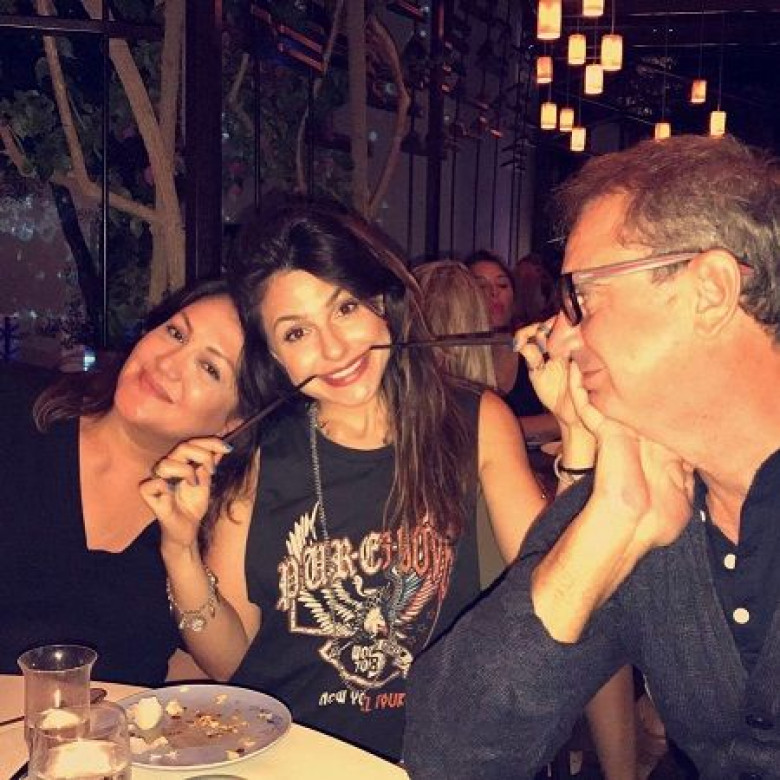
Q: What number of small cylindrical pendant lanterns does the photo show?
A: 12